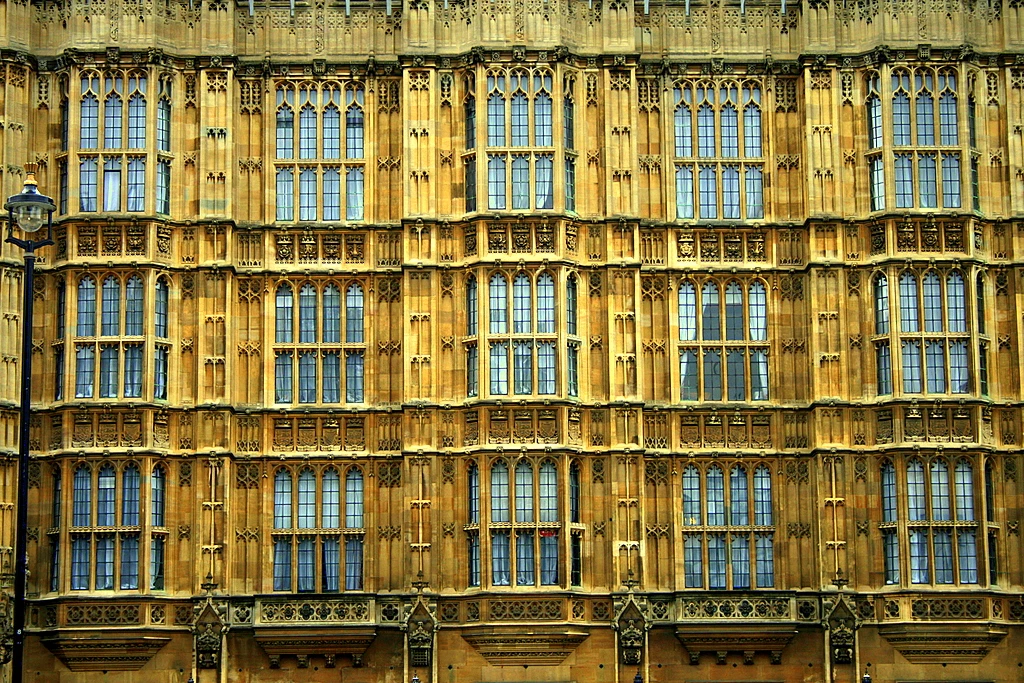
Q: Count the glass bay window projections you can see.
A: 9